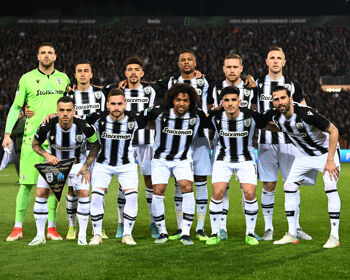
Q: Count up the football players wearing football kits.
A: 11